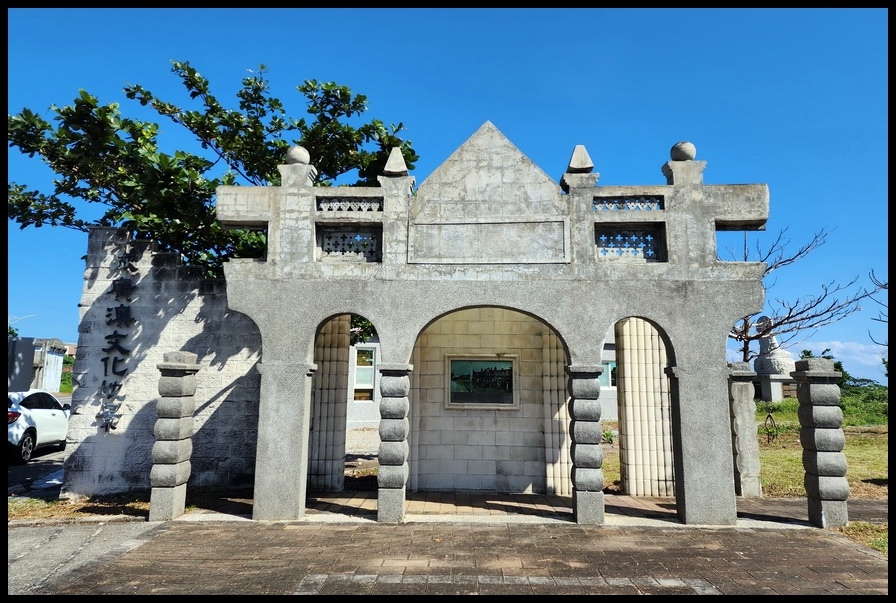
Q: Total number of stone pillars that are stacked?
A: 4